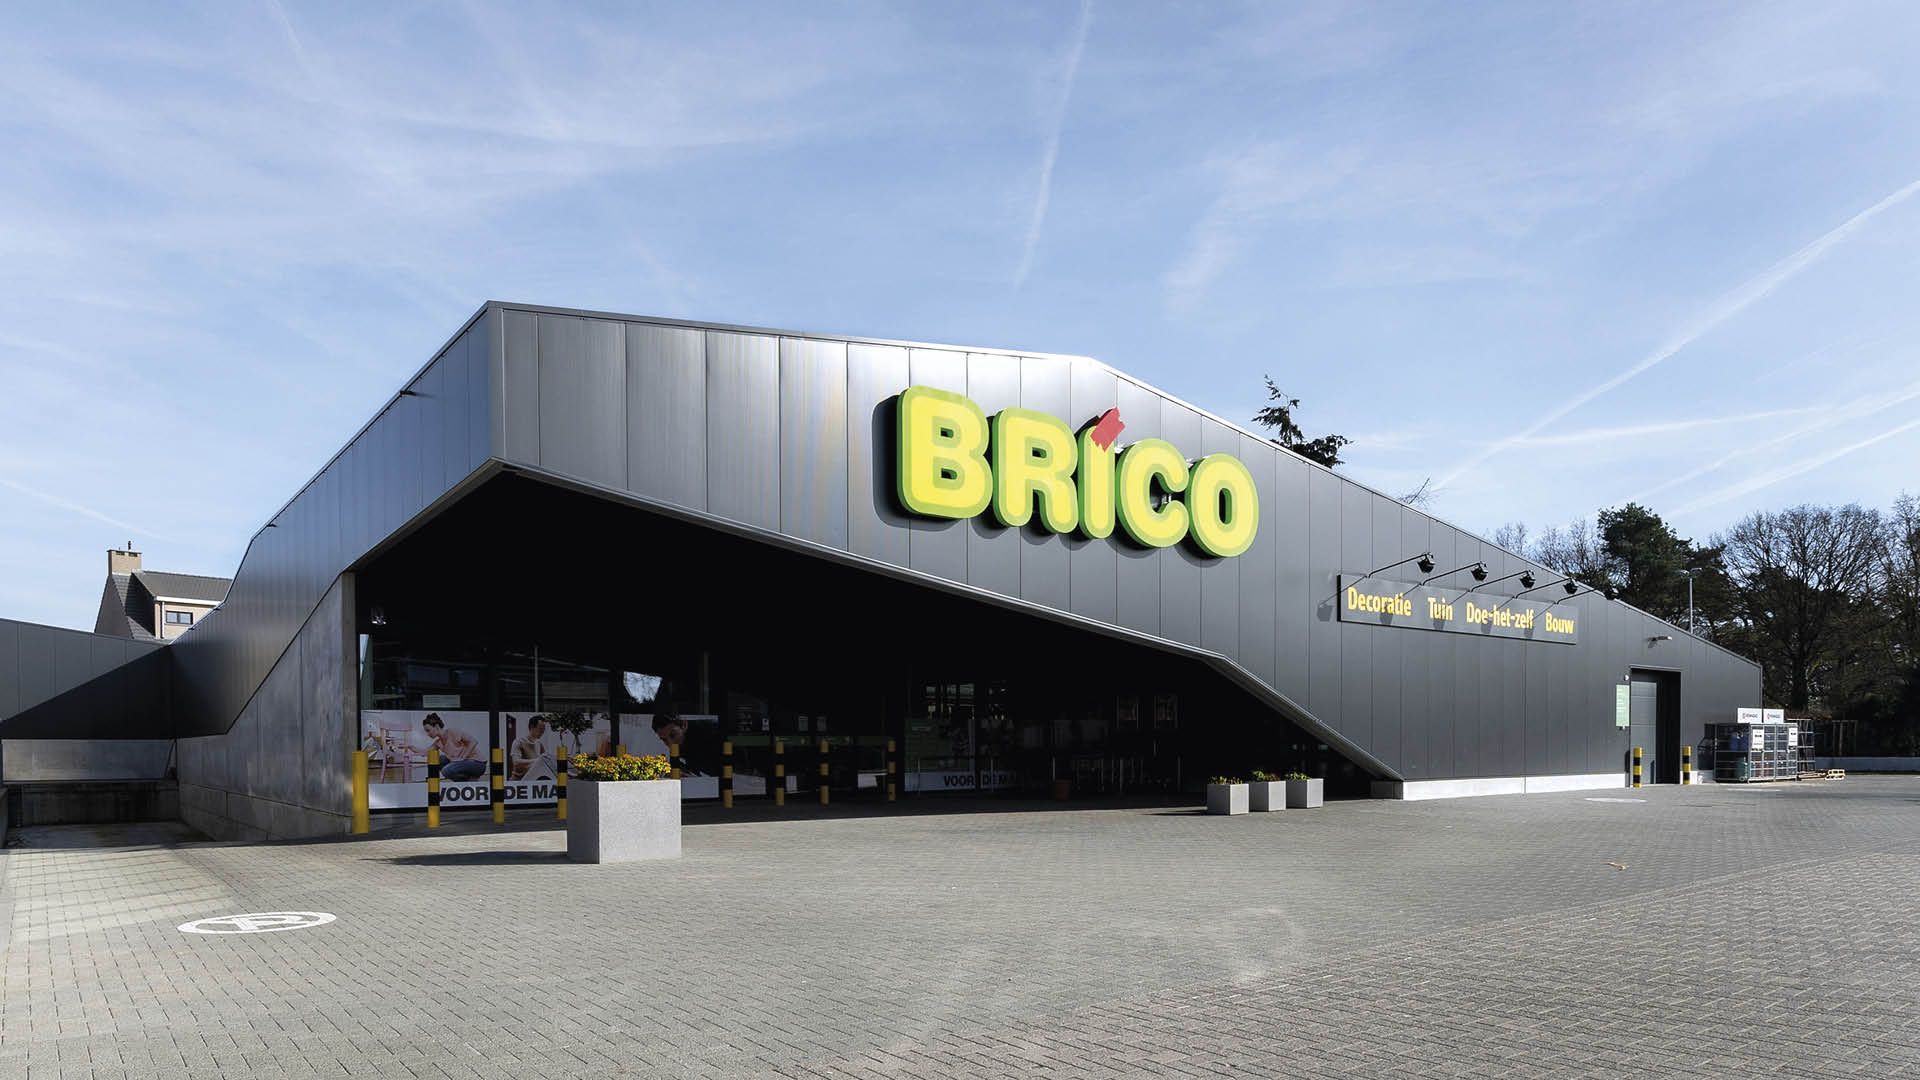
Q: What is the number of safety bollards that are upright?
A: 12